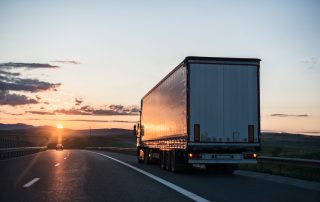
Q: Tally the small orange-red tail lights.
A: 2